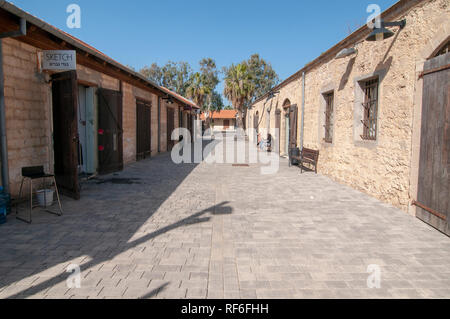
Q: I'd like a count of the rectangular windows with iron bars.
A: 2